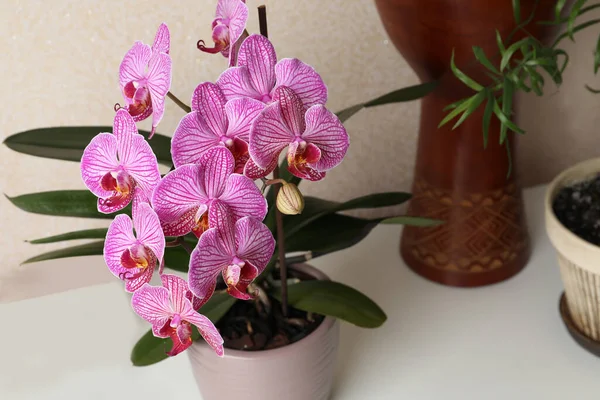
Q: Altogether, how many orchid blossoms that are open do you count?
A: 10